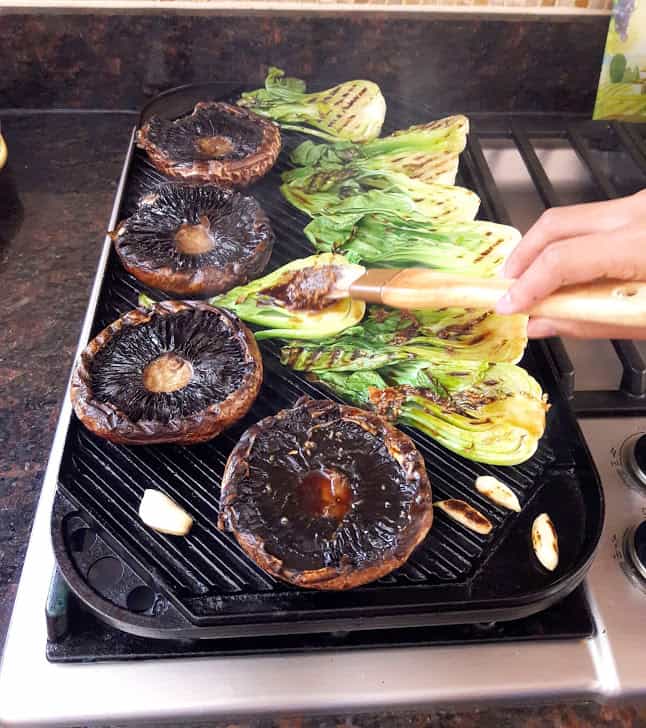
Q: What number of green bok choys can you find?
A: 7